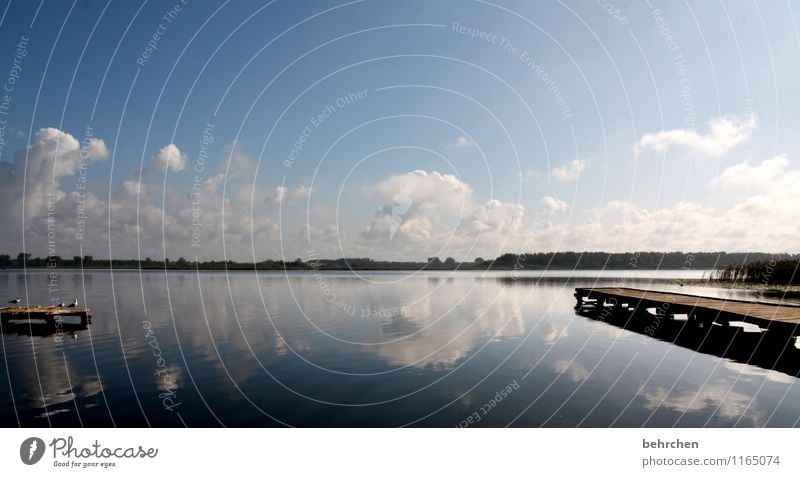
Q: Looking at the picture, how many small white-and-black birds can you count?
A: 3